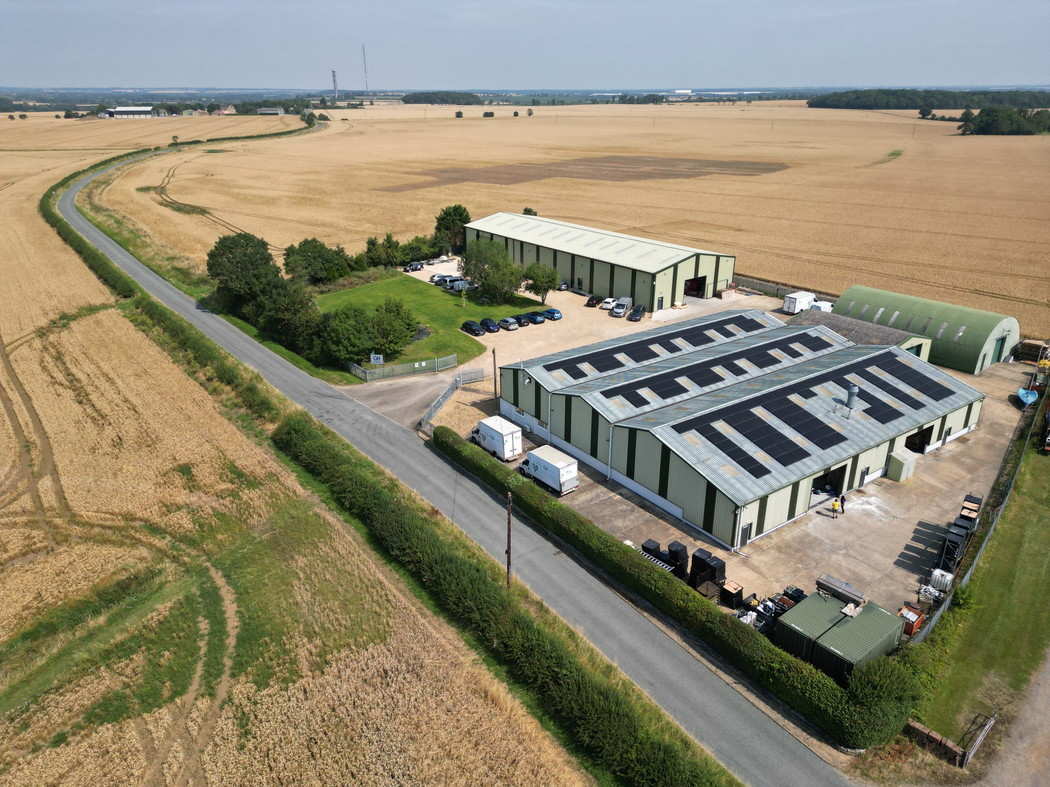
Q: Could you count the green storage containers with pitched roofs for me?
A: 2